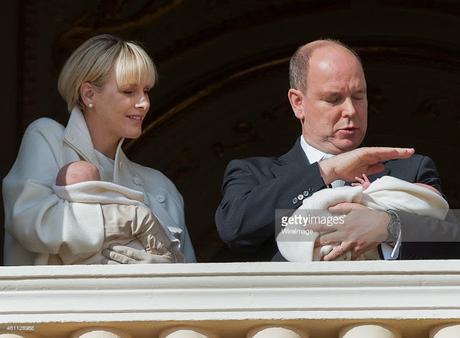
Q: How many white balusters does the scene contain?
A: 6